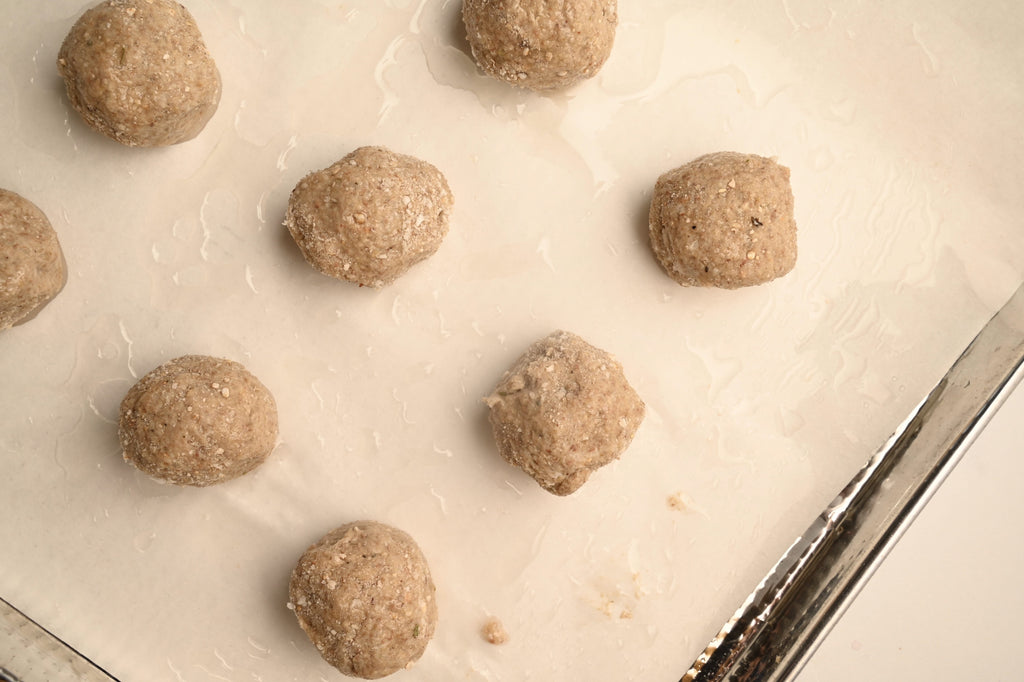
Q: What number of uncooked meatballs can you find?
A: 8